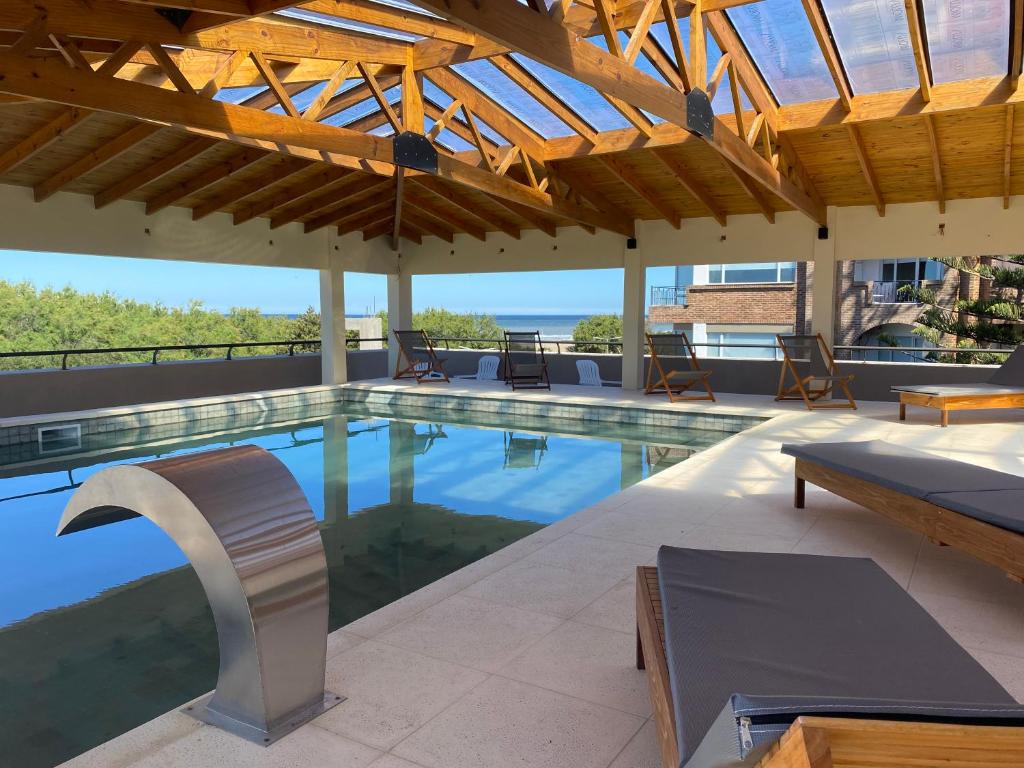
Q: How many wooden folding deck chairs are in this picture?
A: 4